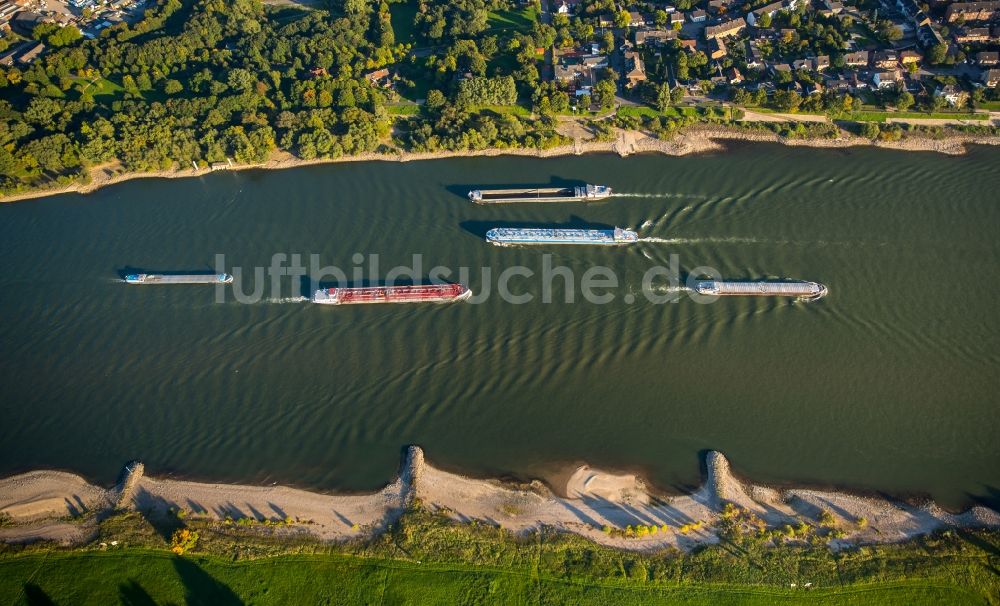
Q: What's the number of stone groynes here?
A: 3